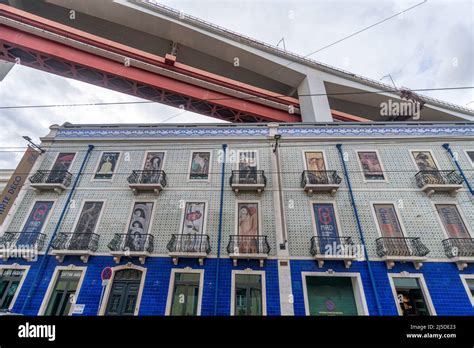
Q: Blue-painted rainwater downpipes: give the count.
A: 4